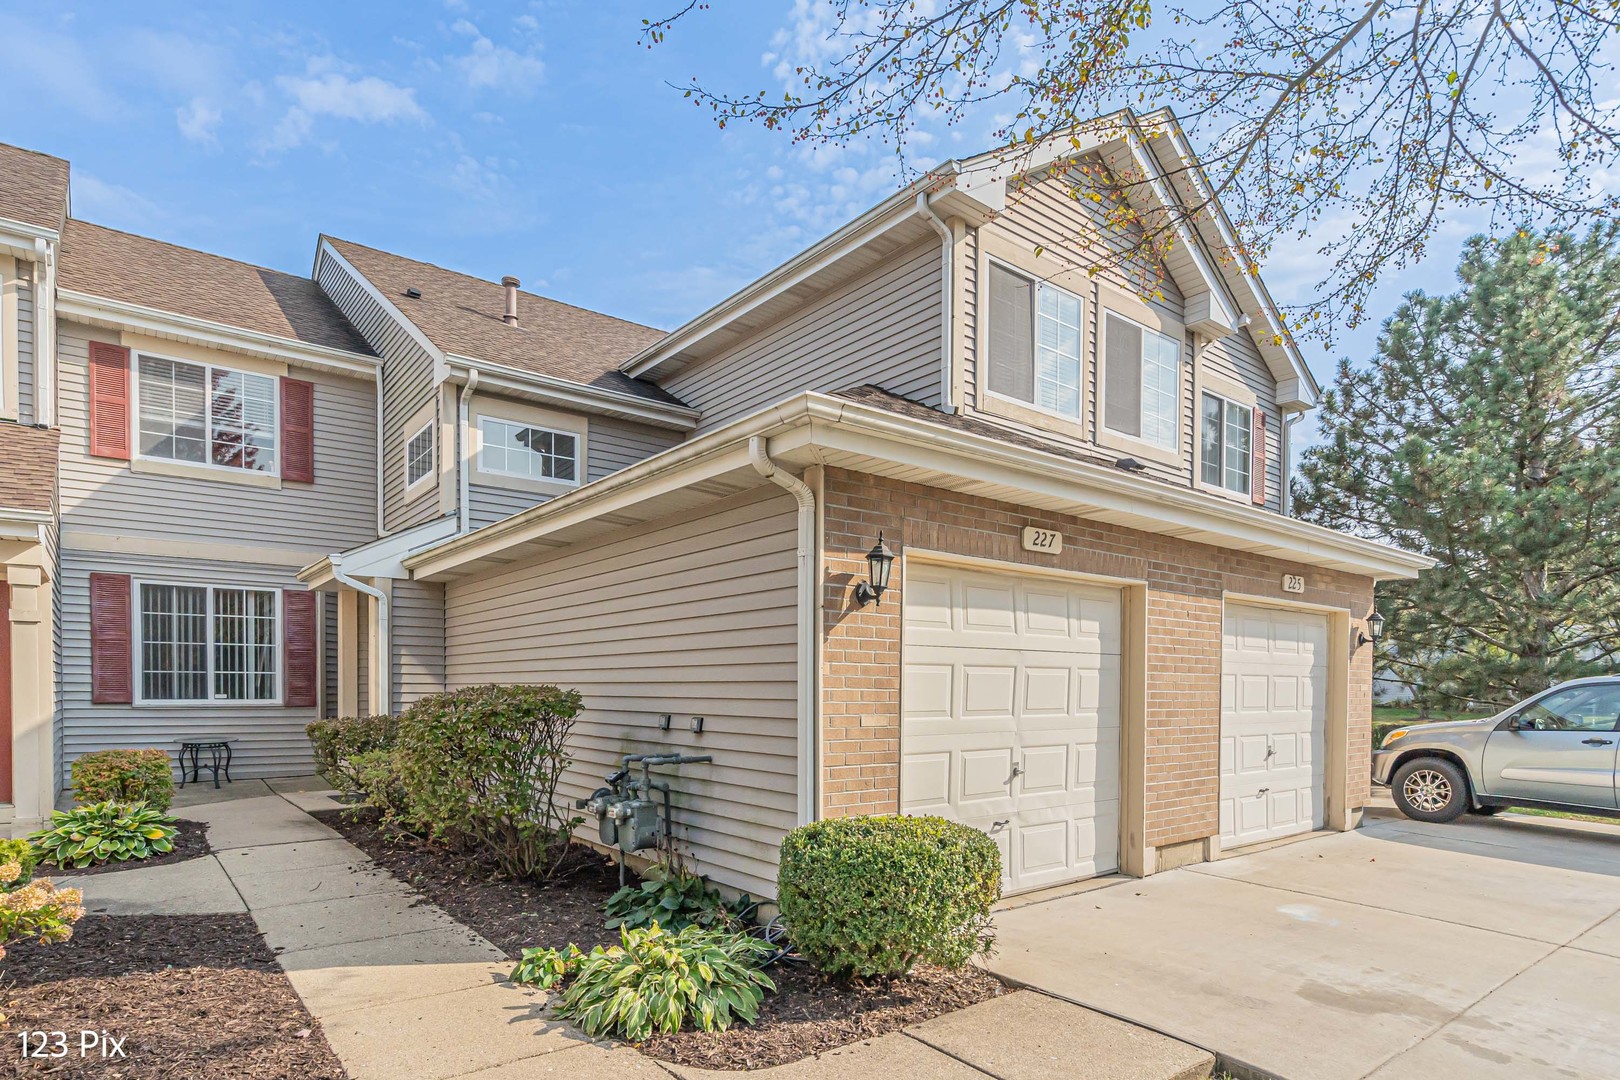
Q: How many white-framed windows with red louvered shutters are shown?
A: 3